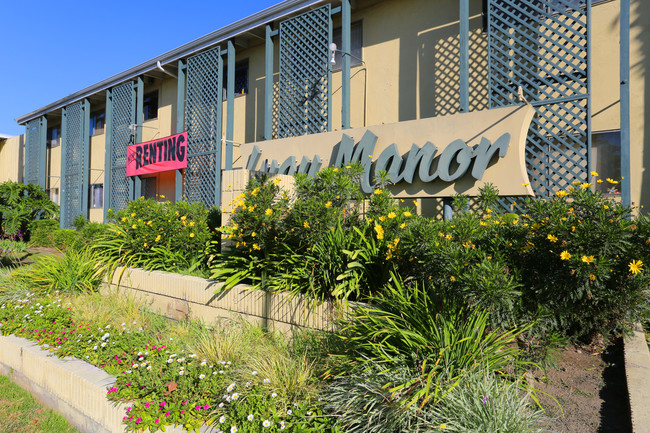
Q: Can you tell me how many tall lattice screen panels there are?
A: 6